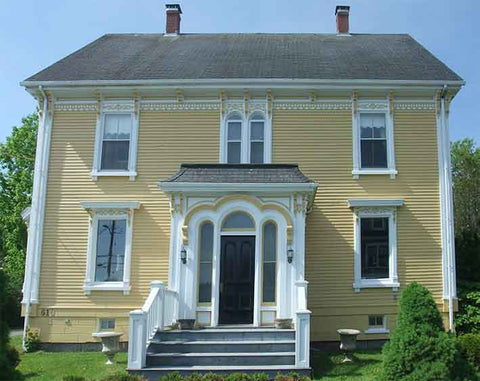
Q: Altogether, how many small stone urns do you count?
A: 2